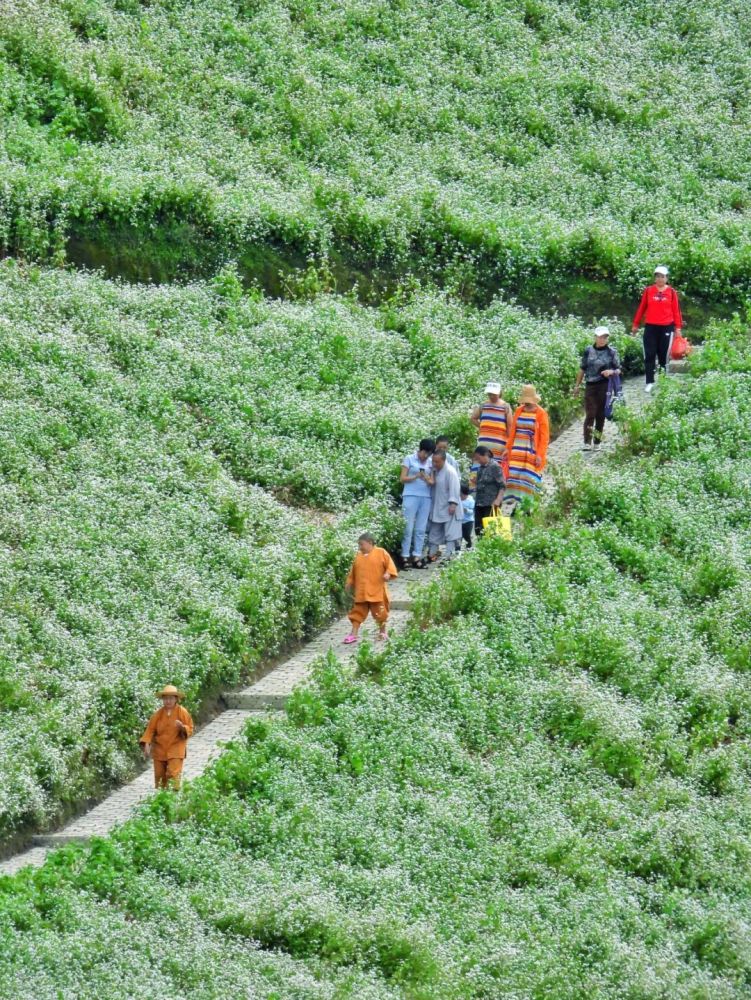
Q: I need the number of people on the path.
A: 11